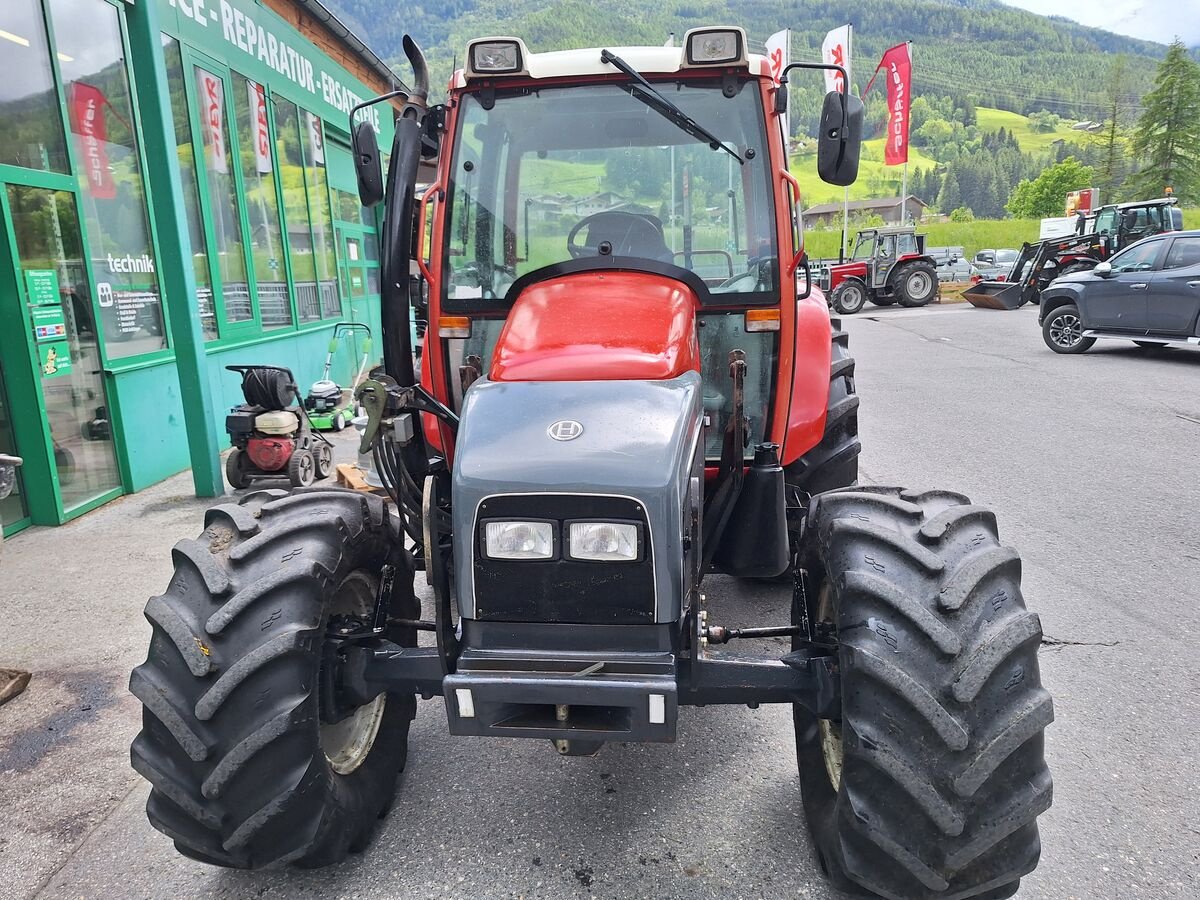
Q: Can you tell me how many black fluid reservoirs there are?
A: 1